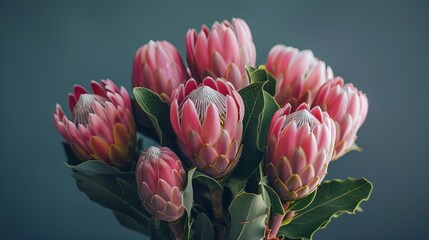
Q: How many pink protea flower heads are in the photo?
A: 8